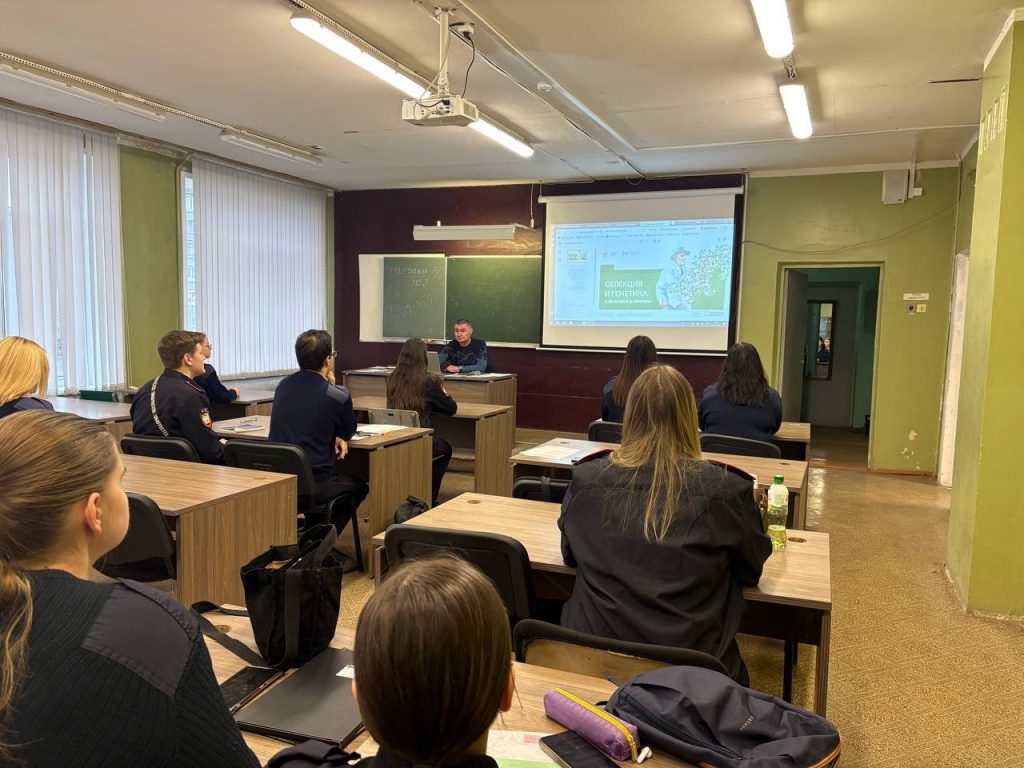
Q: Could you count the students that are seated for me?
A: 10